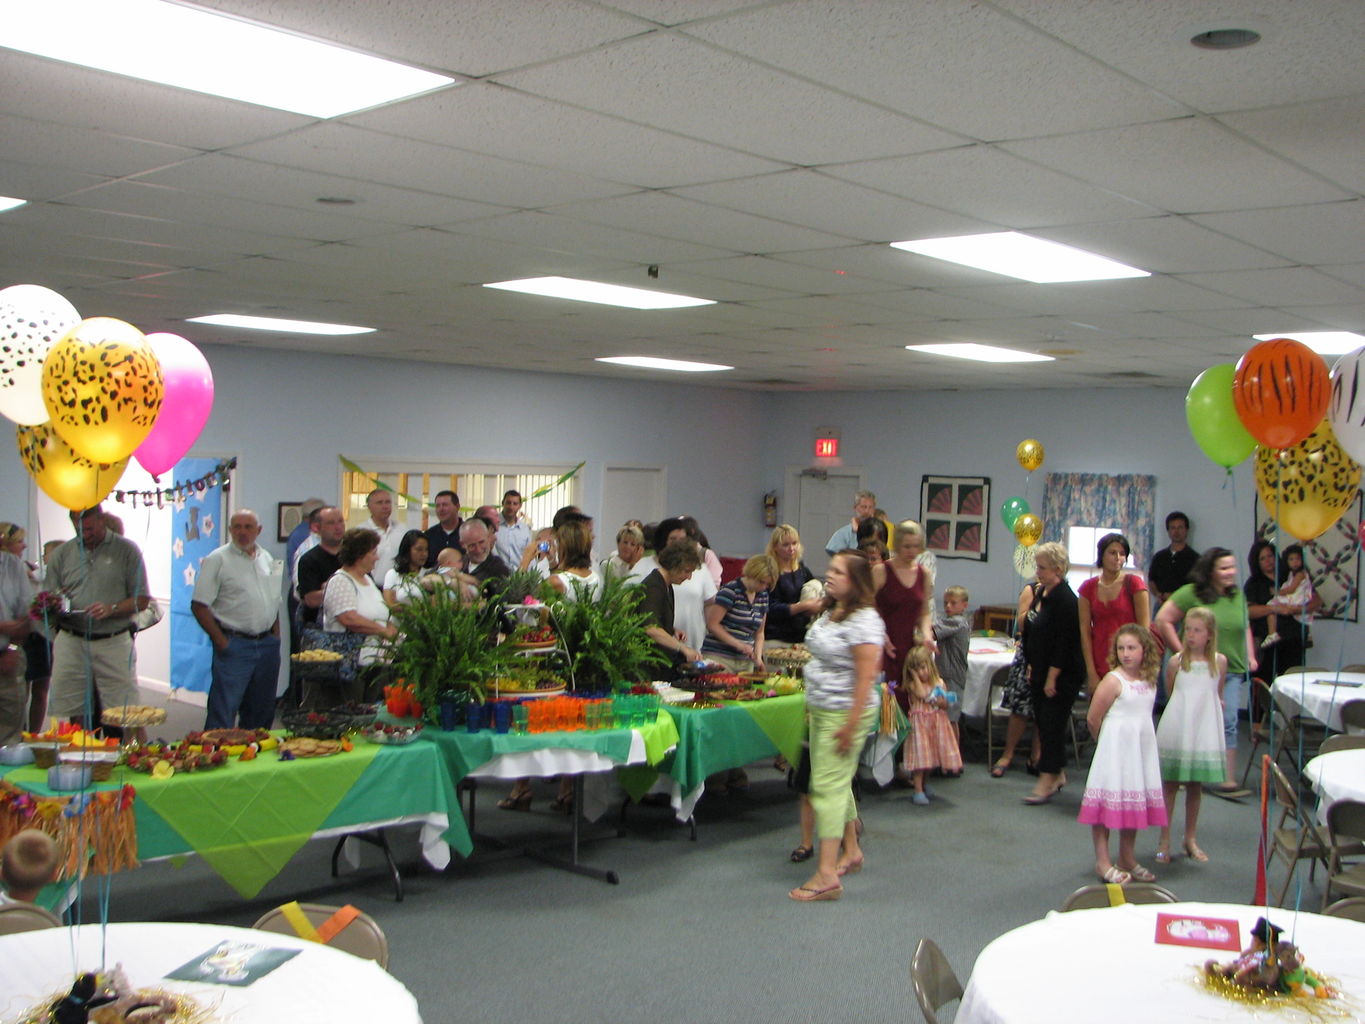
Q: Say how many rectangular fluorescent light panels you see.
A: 8